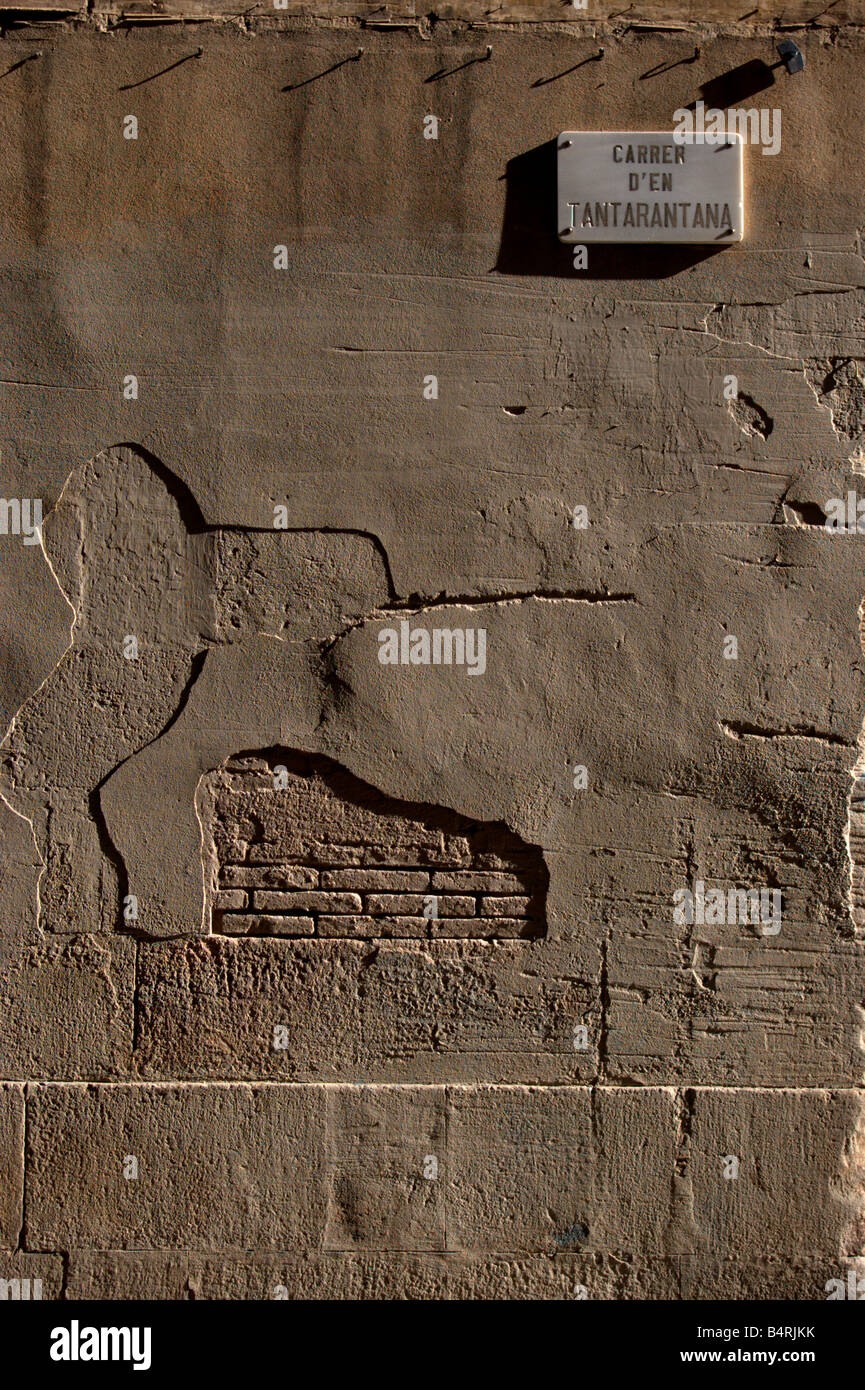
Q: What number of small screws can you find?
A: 4